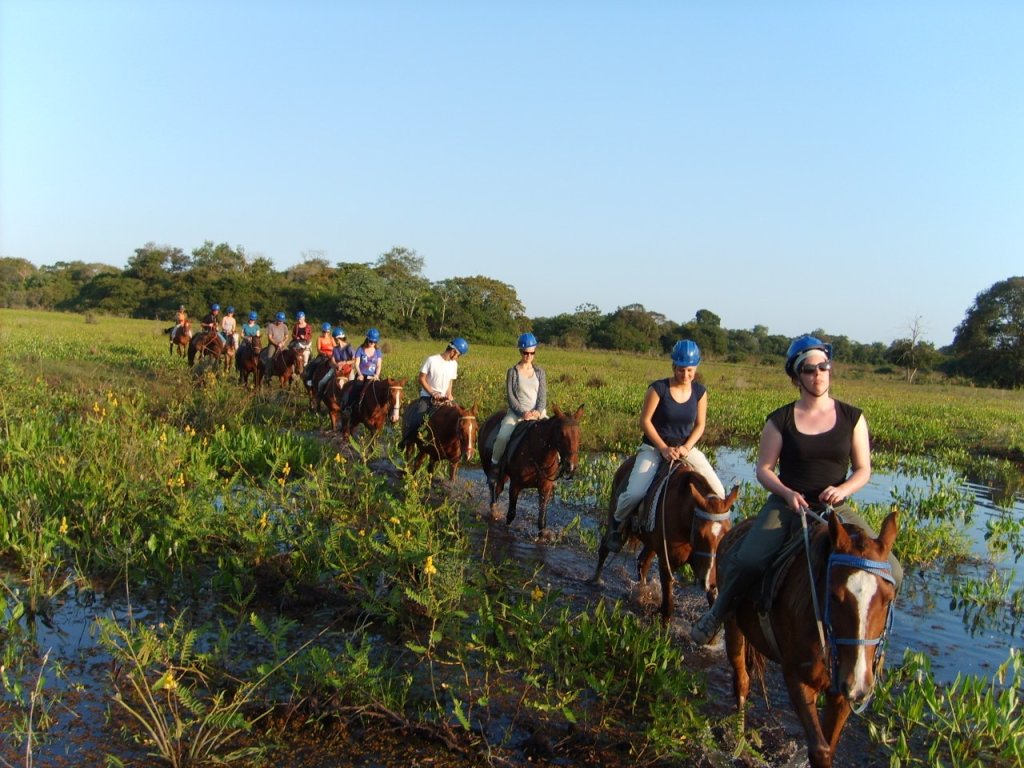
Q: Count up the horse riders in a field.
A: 13